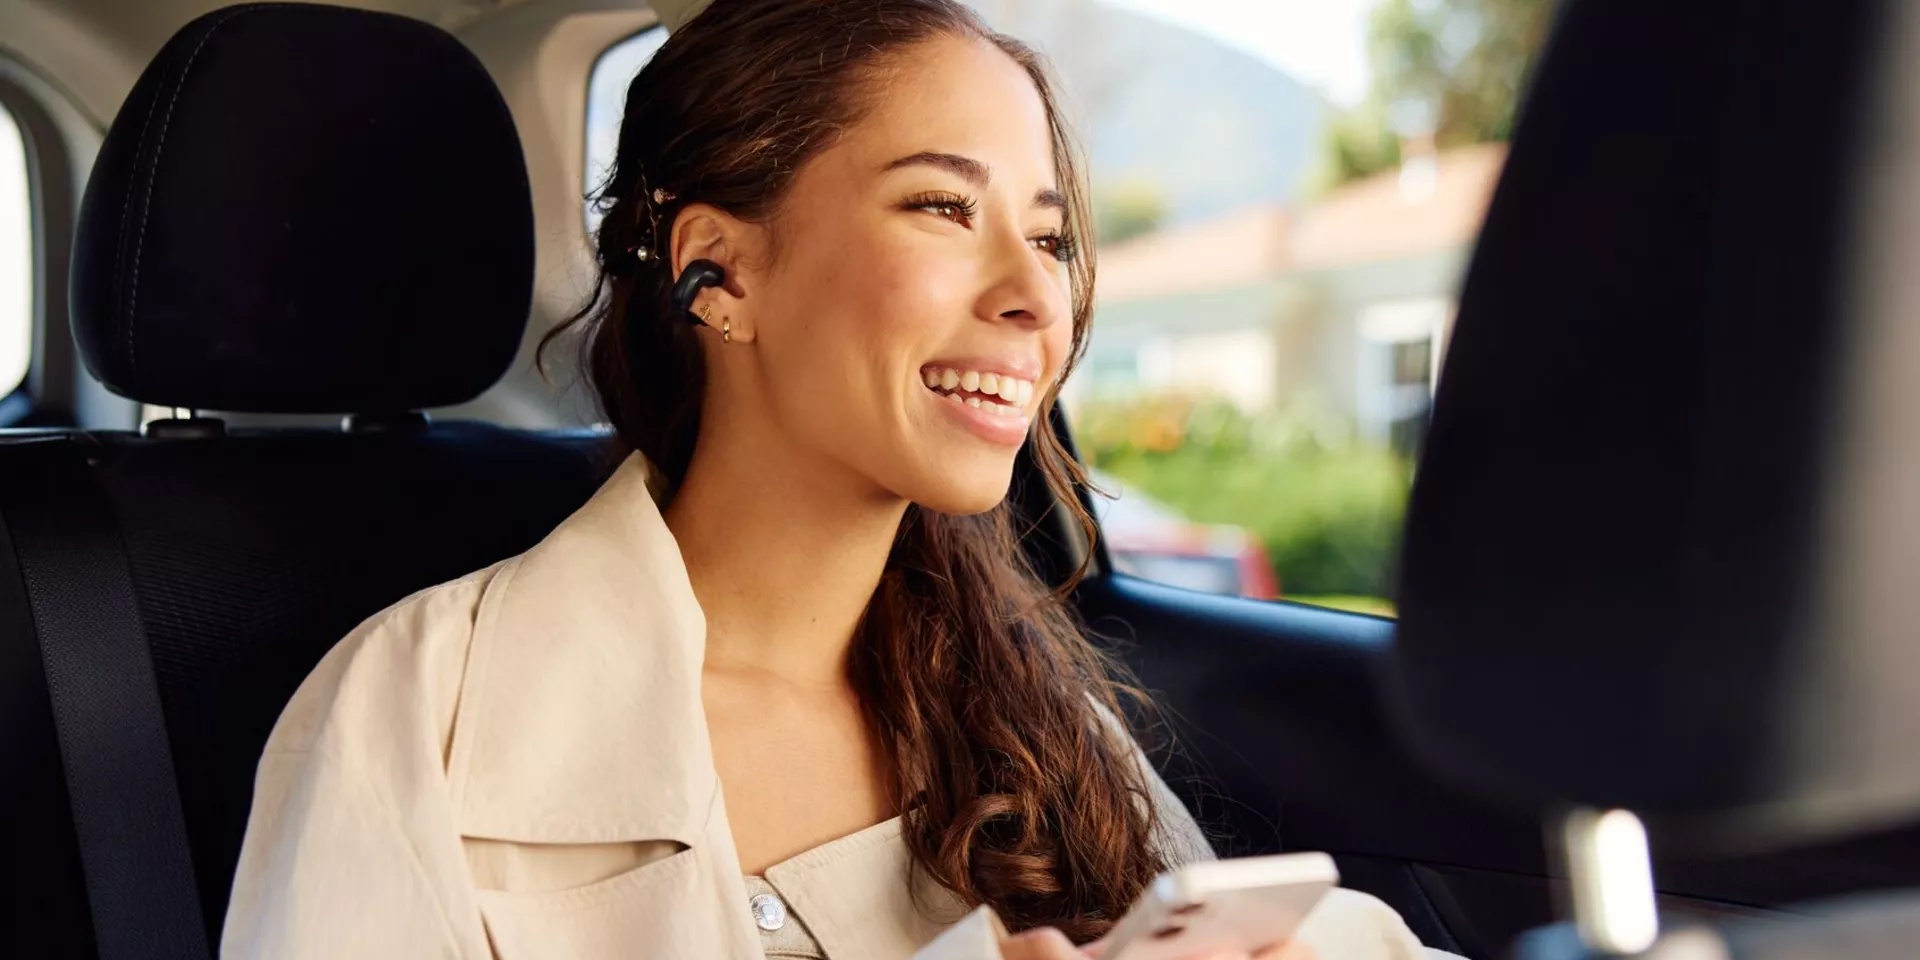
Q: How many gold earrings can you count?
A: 2